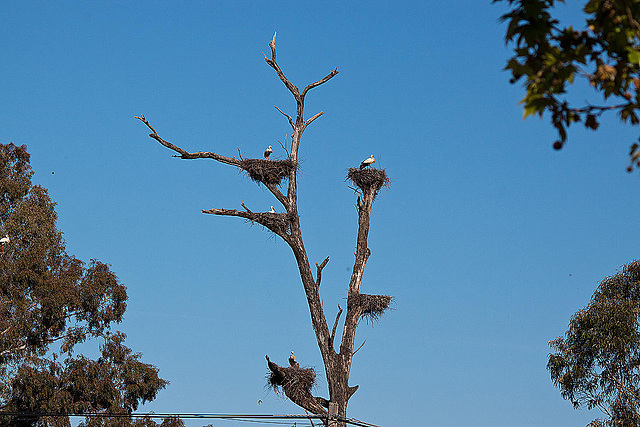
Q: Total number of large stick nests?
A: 5